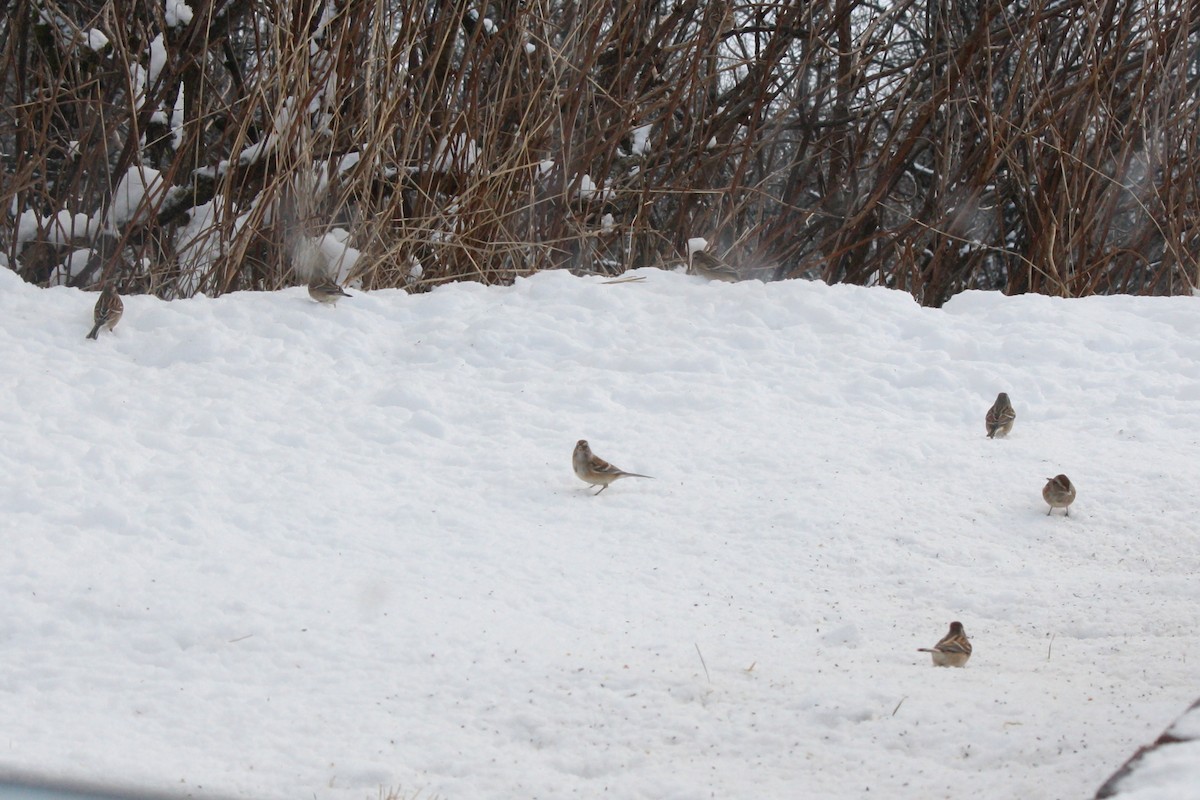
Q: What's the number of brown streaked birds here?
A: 7